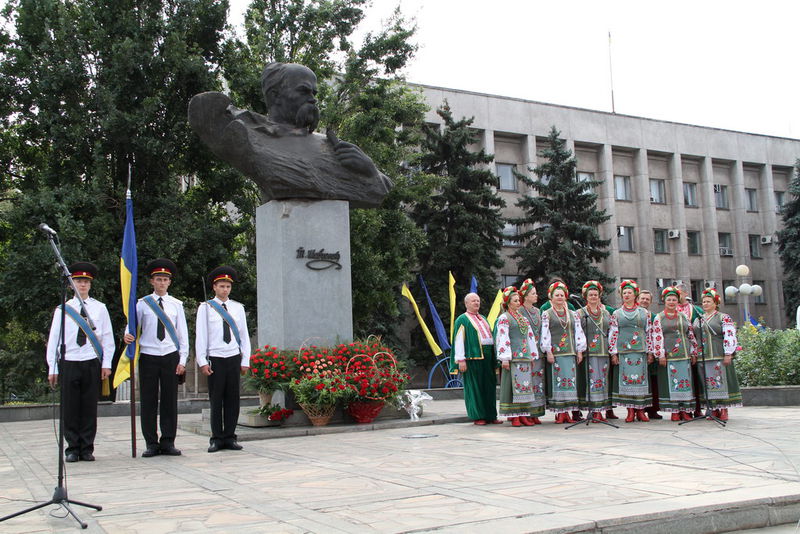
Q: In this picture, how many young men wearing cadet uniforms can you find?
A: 3